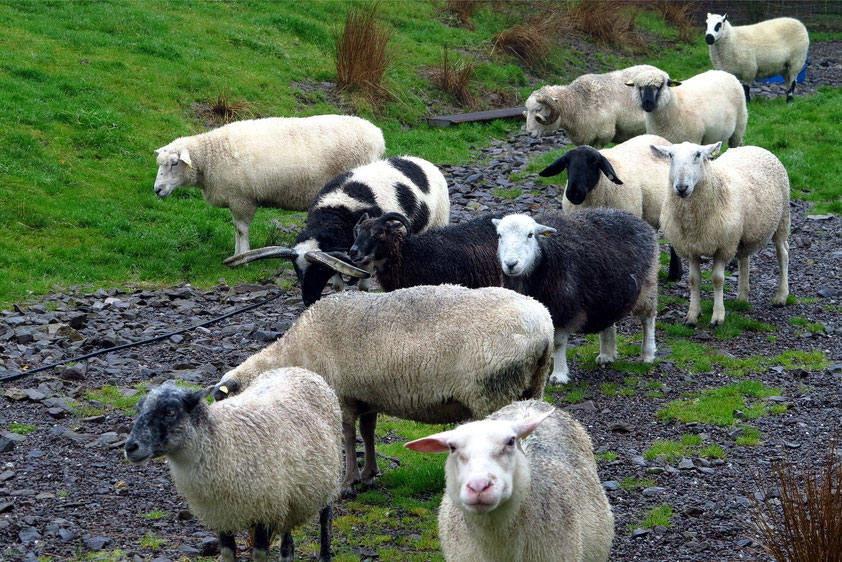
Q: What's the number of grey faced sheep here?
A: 1